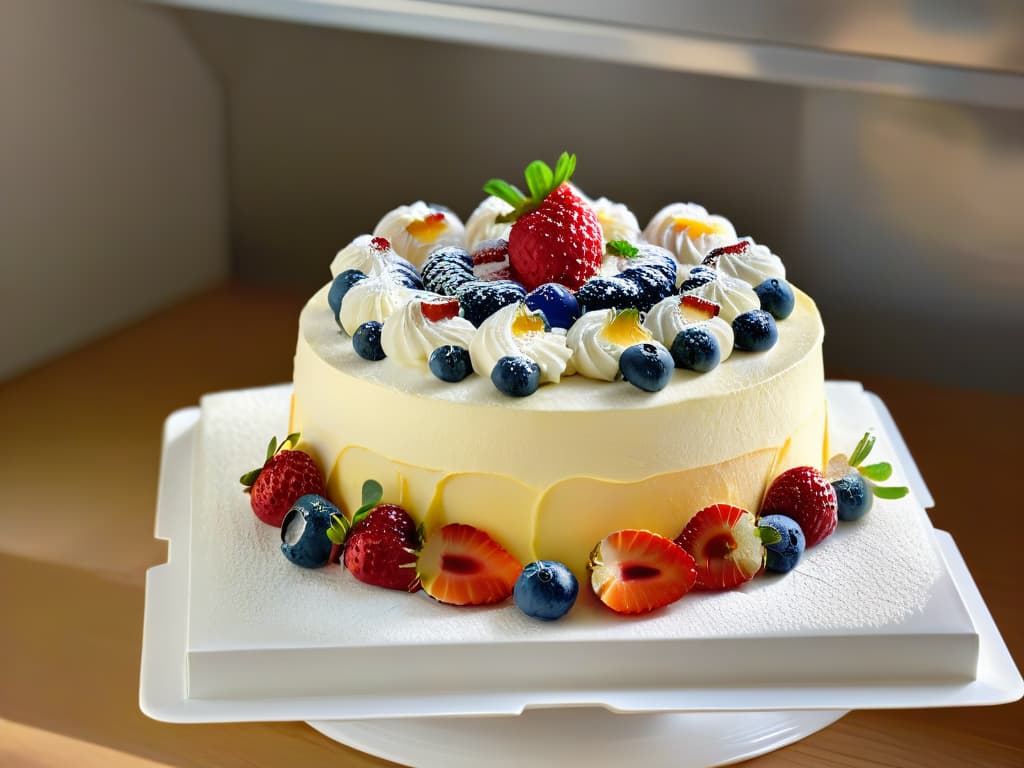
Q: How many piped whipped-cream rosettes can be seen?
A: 12